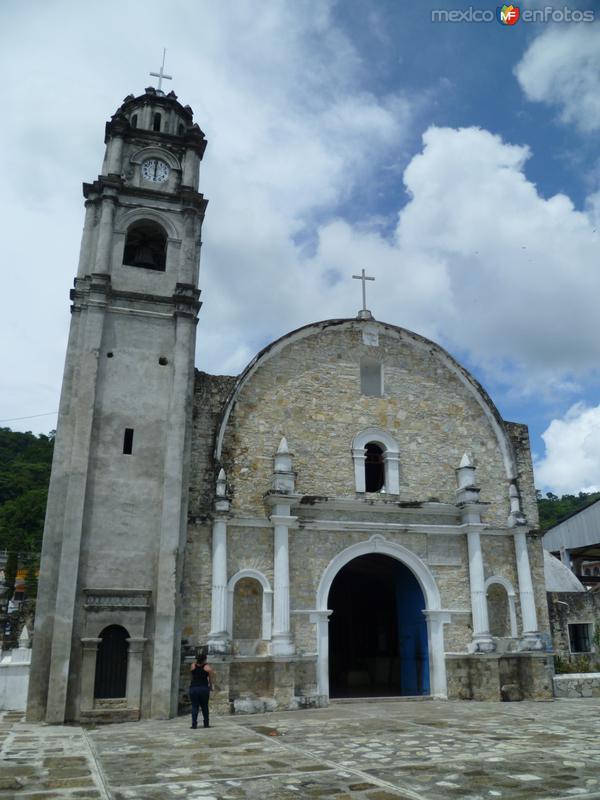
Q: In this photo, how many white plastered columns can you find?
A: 4